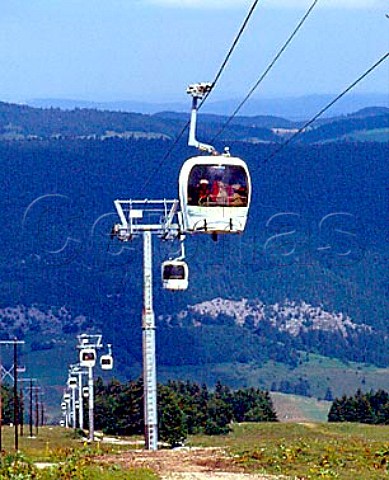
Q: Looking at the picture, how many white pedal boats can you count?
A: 0